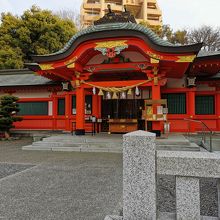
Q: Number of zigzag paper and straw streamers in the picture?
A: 7